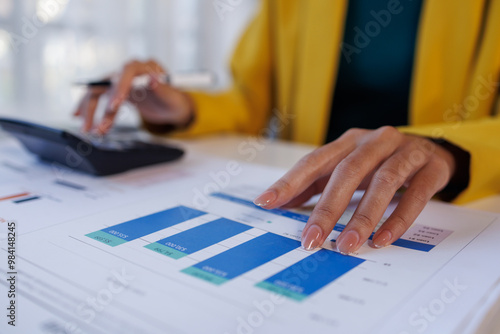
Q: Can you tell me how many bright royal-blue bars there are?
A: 4